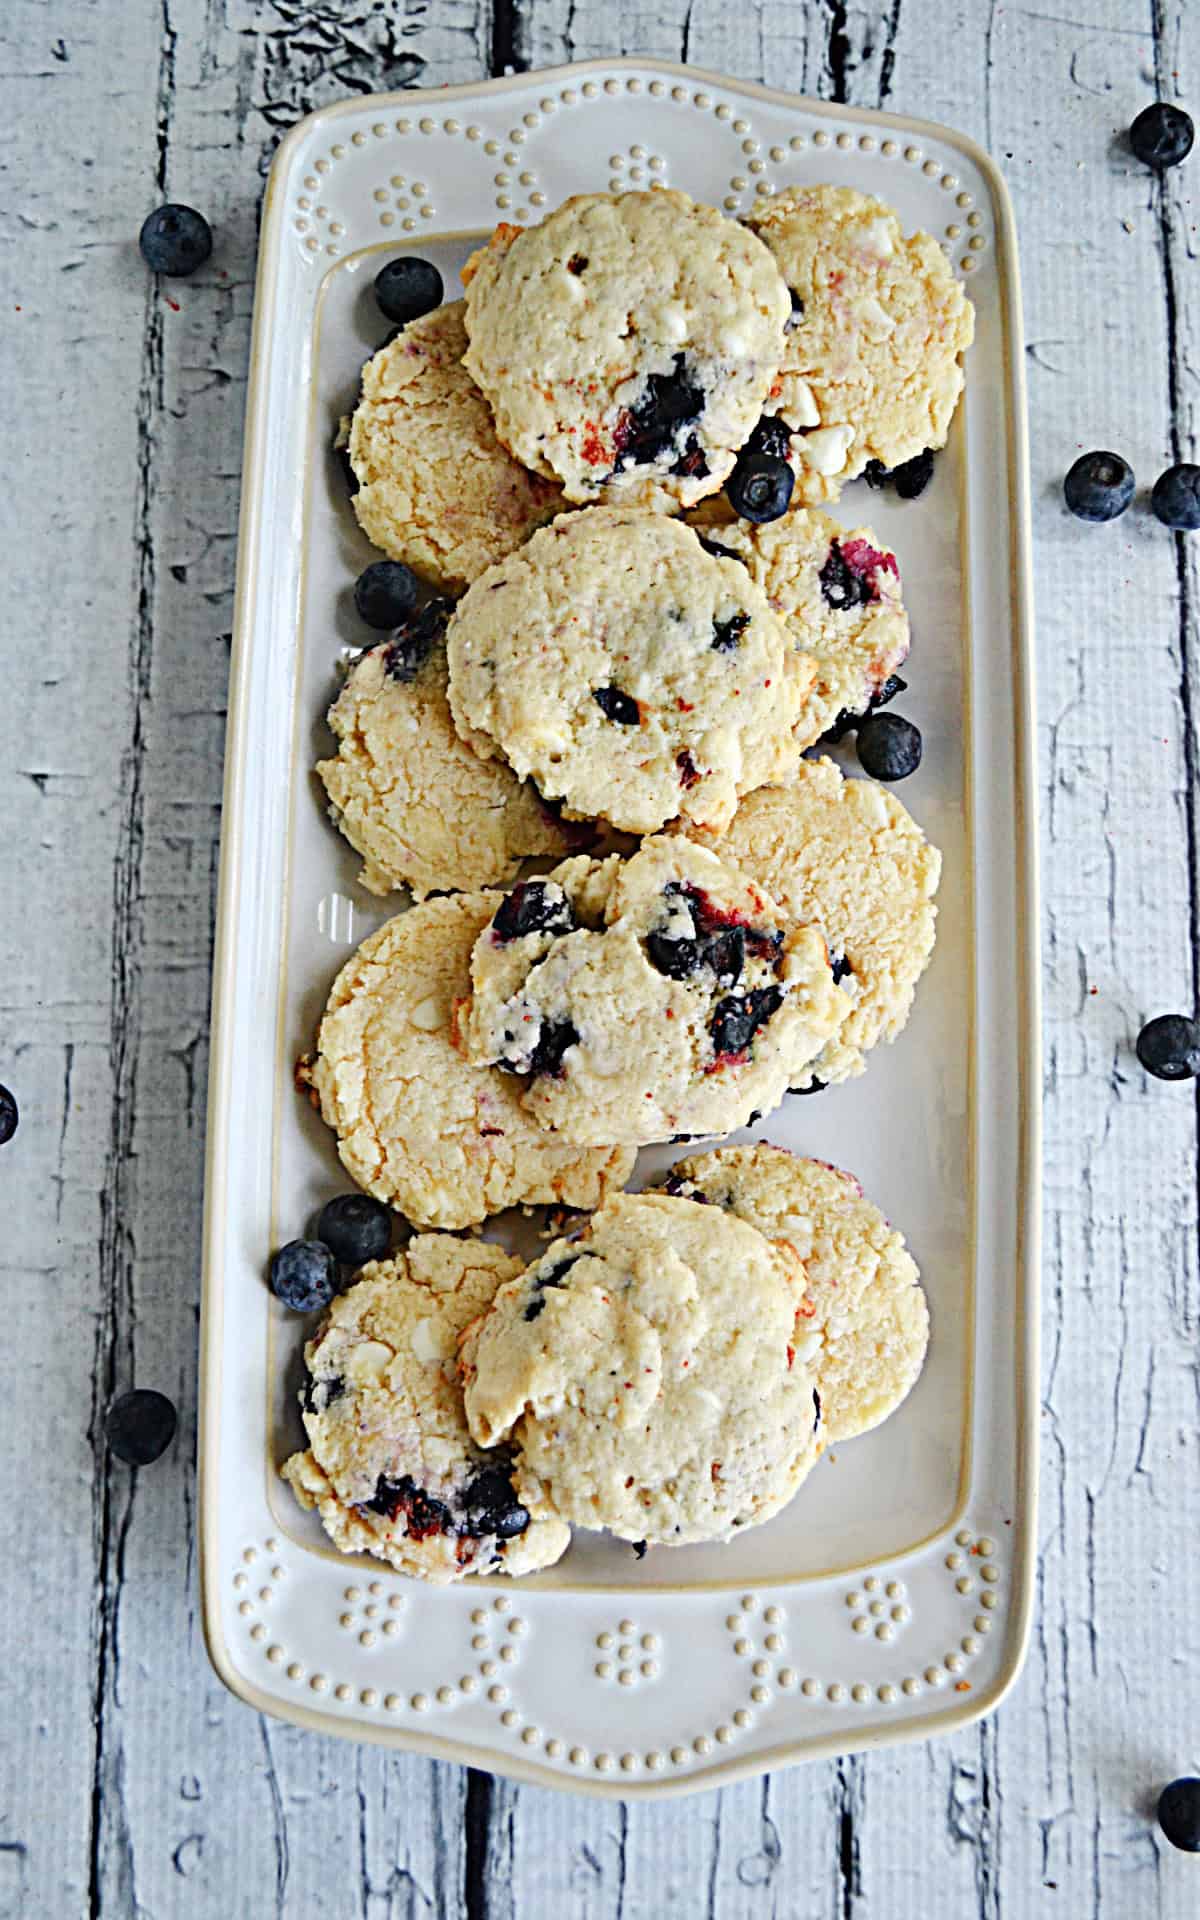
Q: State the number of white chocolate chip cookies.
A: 12